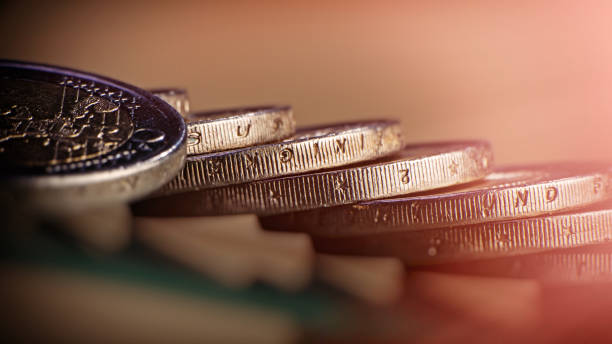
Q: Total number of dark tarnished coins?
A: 1